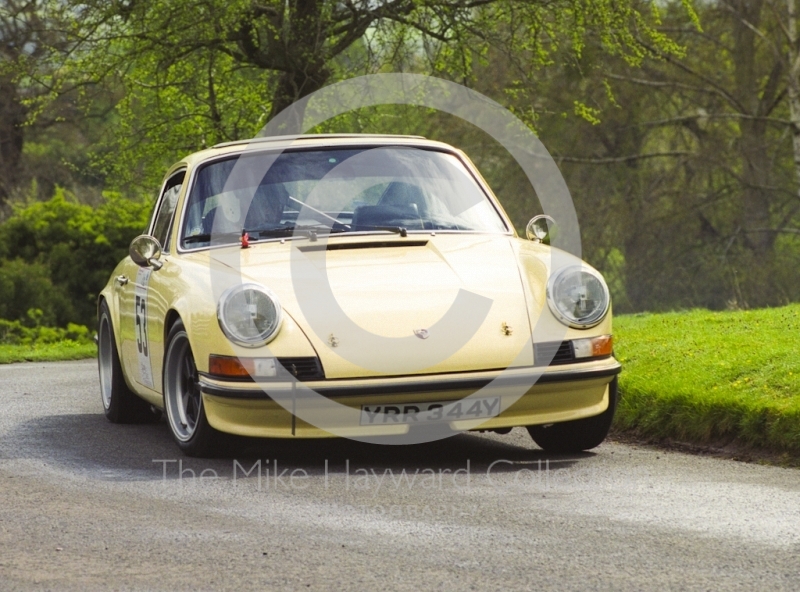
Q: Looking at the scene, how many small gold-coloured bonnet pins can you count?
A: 2